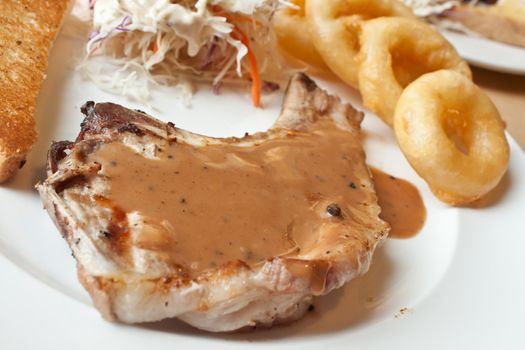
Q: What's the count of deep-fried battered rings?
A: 4